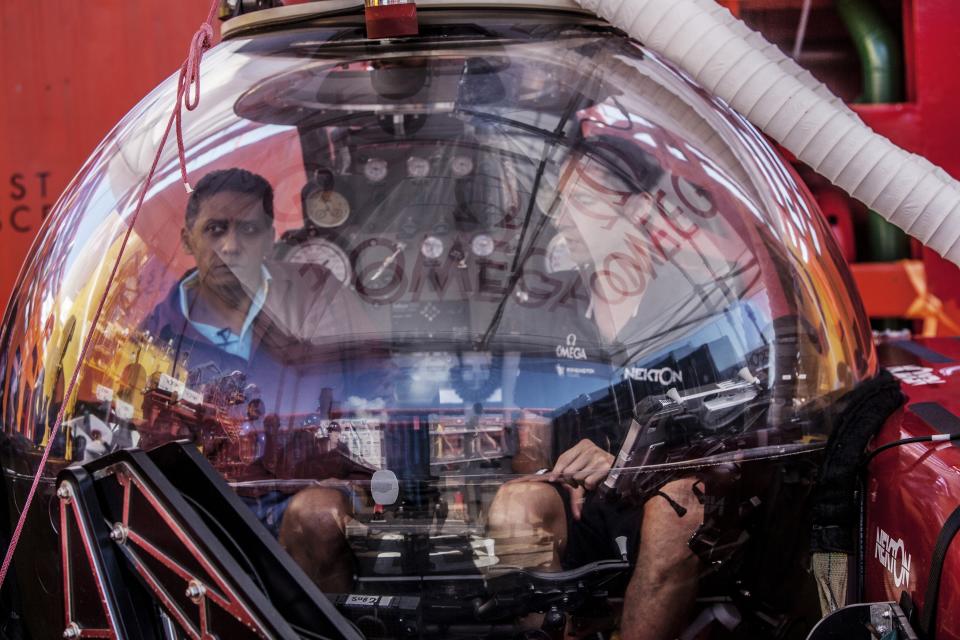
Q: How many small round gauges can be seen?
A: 5